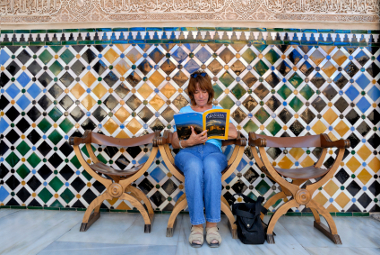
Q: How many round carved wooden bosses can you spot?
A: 2